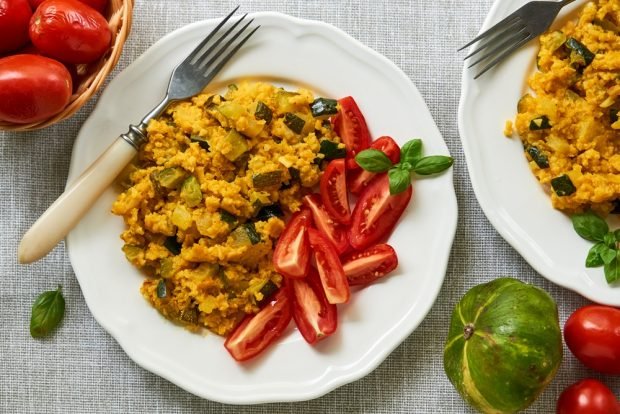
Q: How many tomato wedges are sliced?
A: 10